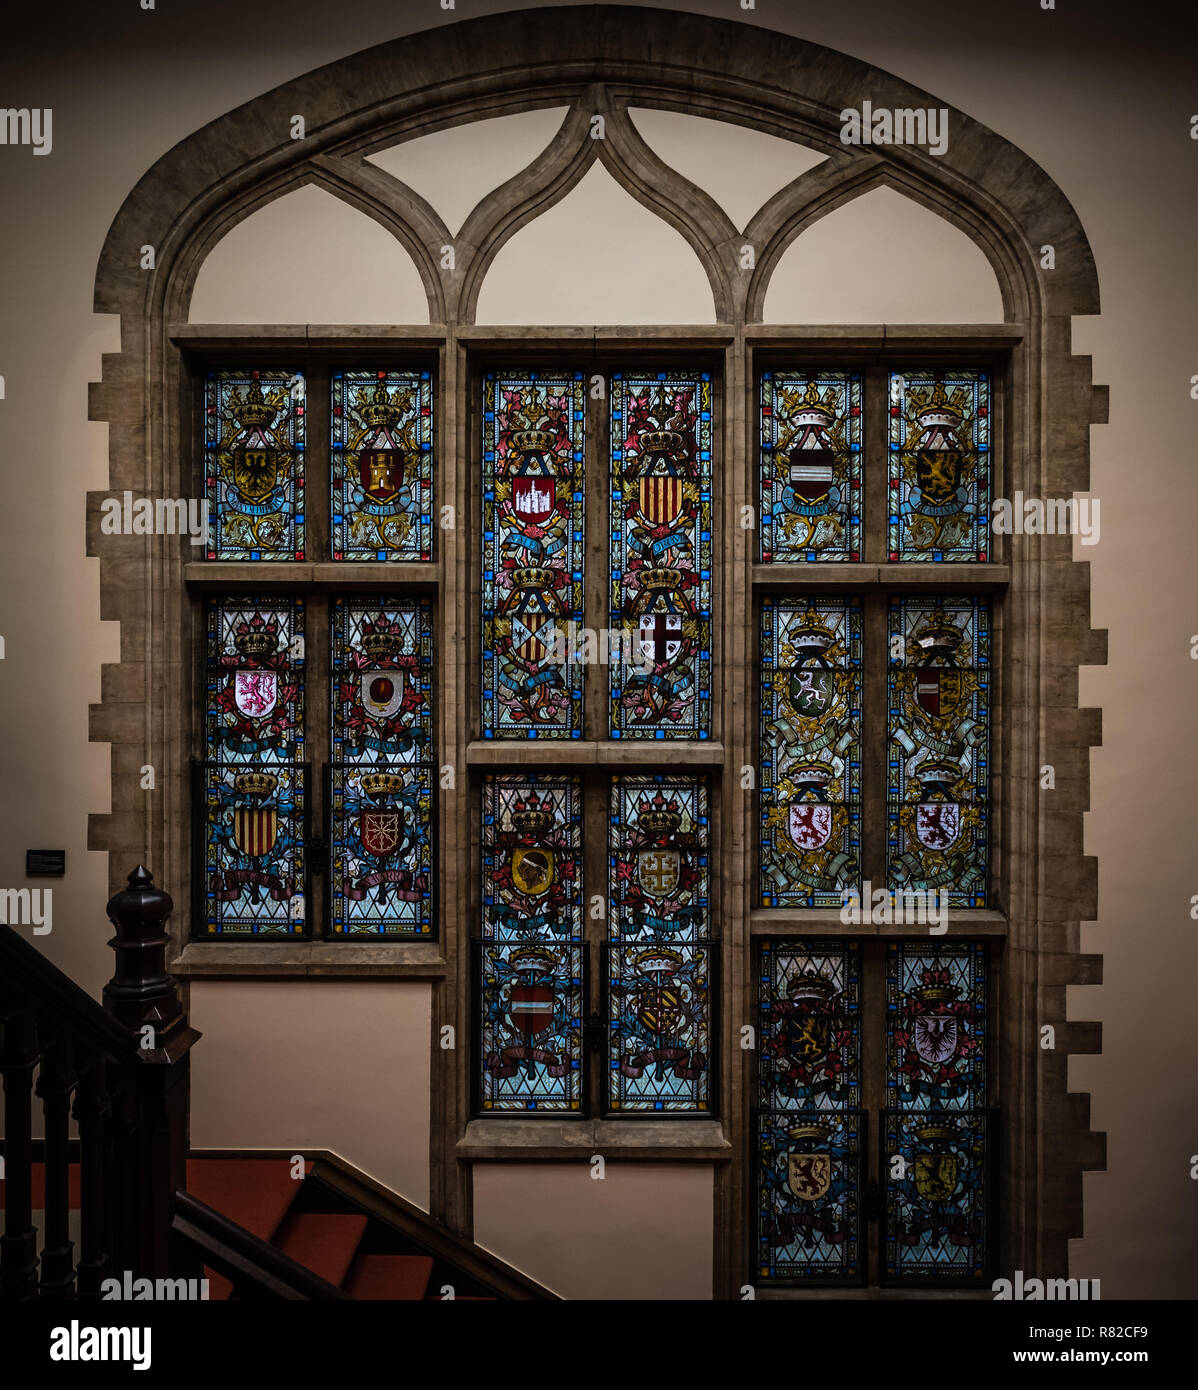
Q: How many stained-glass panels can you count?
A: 14